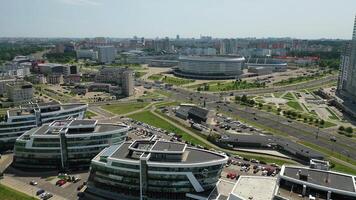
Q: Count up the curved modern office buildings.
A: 3